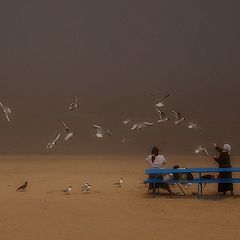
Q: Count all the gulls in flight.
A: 13